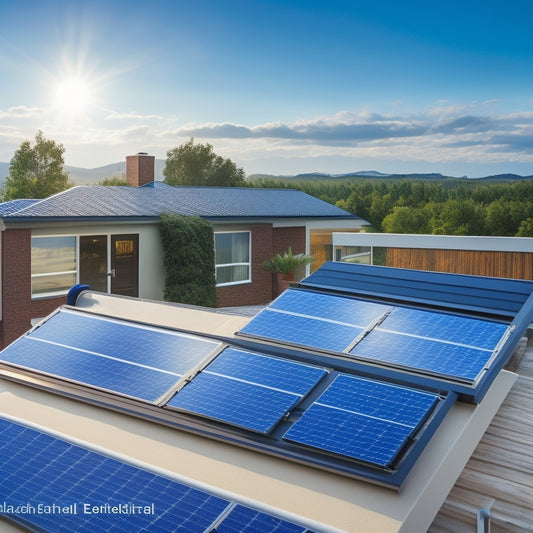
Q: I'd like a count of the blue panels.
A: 7